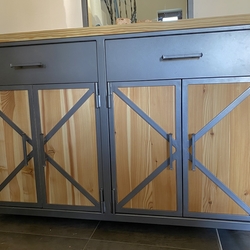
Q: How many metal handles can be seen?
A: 6